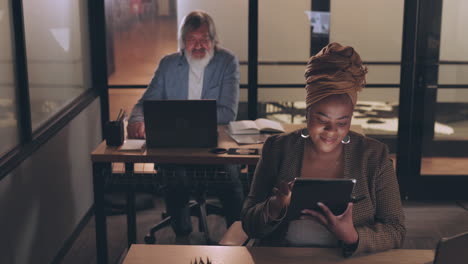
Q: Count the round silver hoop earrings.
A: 2